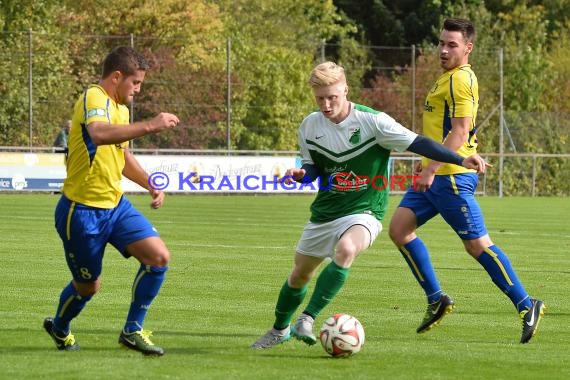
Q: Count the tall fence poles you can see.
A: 6